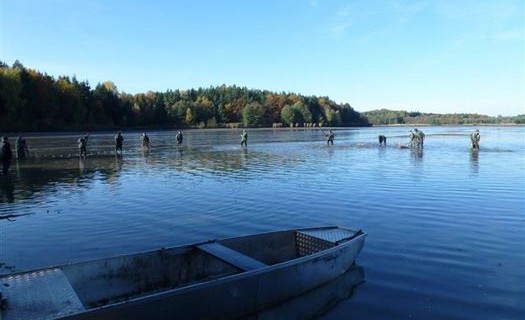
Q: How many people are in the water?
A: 12